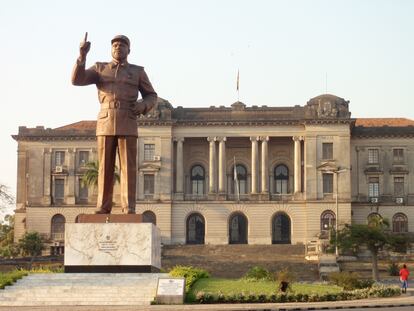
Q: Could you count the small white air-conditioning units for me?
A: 4